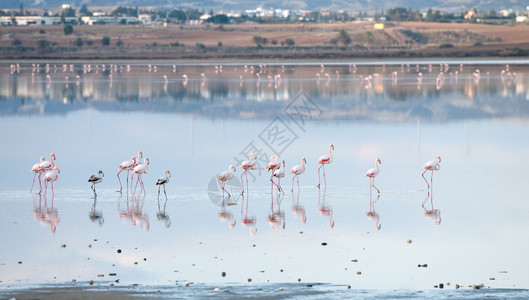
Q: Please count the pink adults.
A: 14